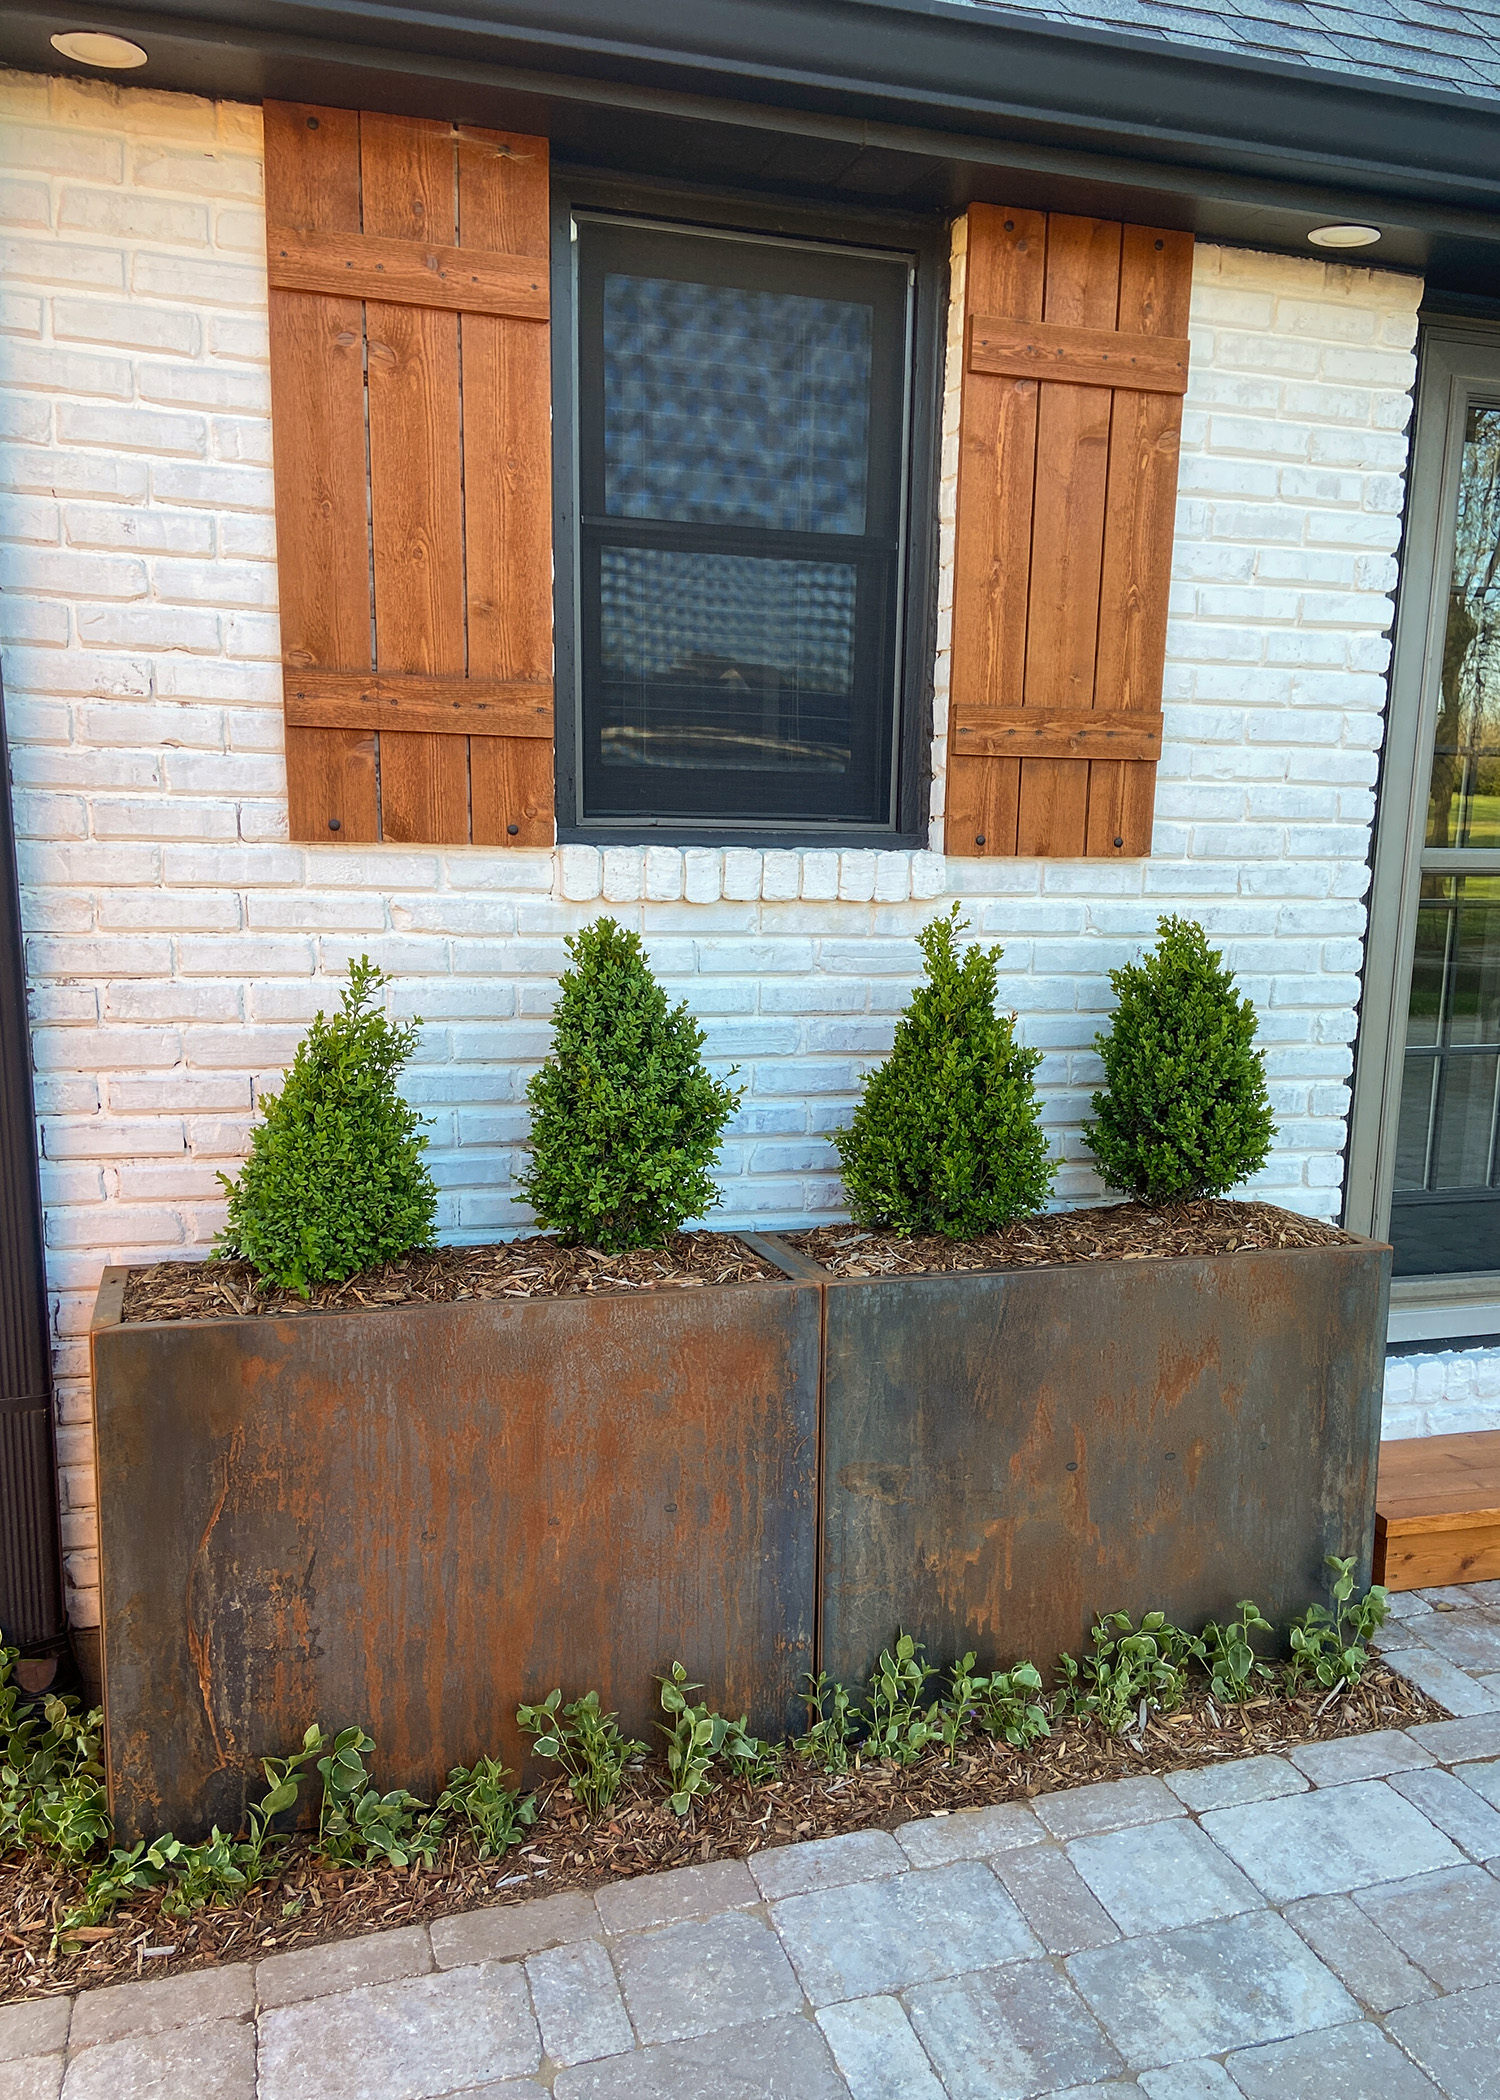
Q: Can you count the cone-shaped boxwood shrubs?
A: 4